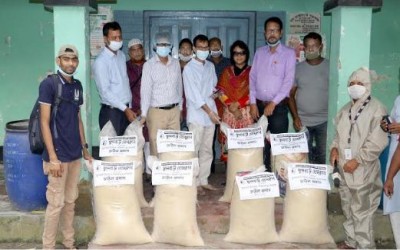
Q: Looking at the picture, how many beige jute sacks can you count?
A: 8